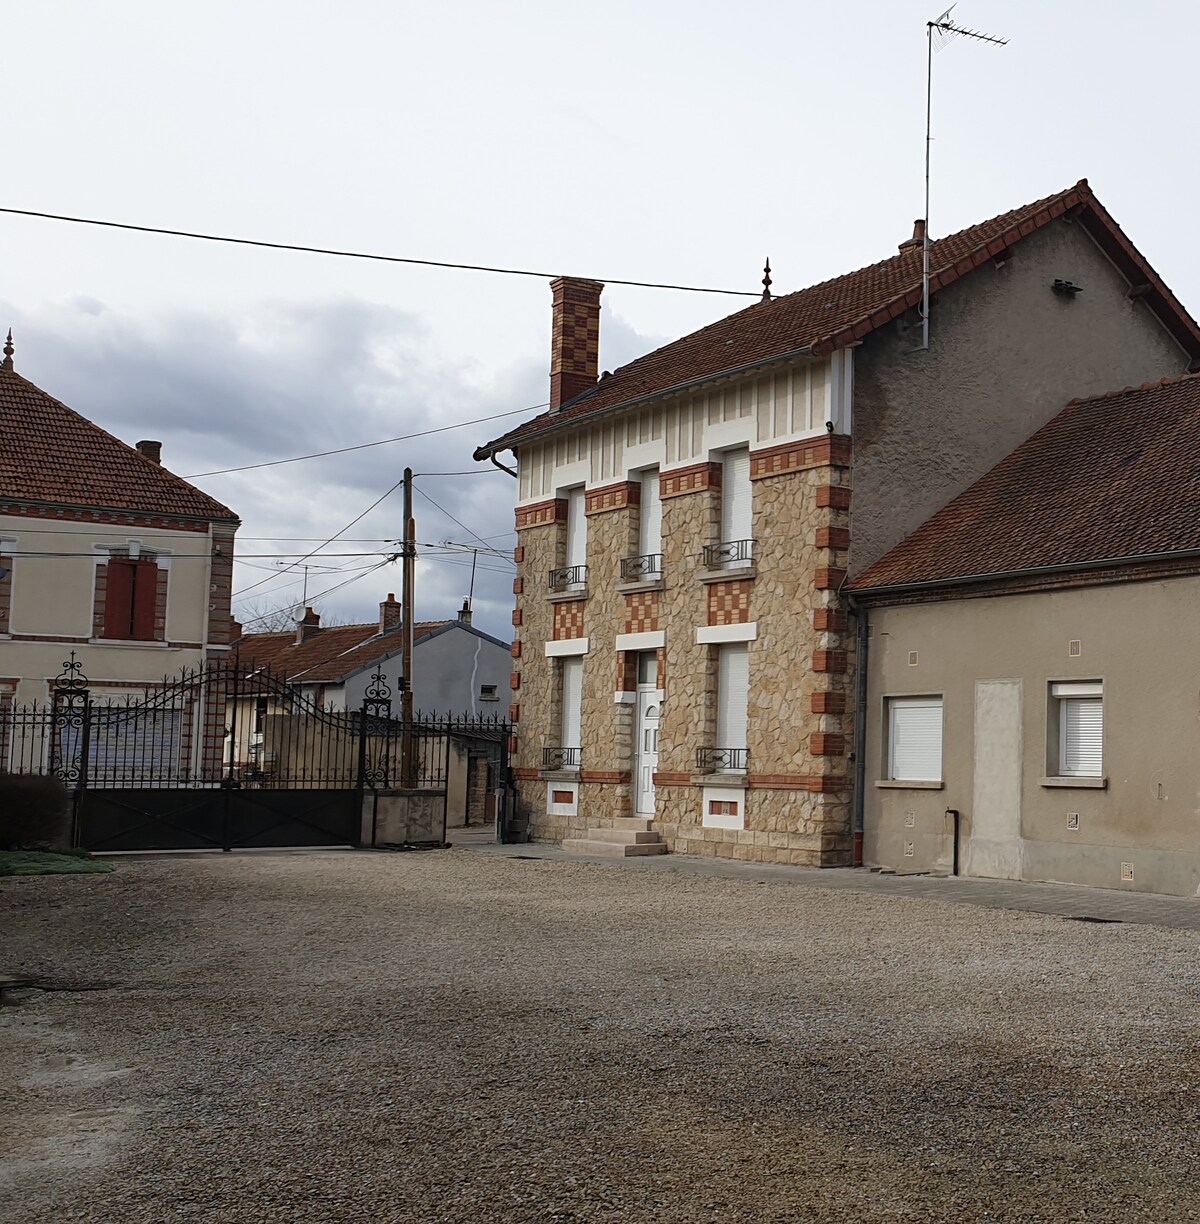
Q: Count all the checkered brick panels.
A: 3